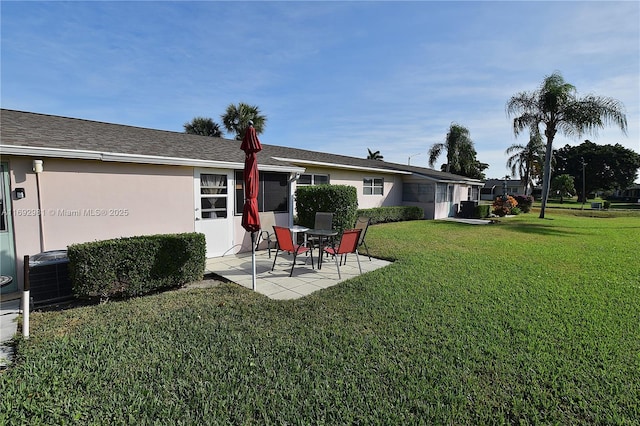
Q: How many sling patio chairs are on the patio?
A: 5